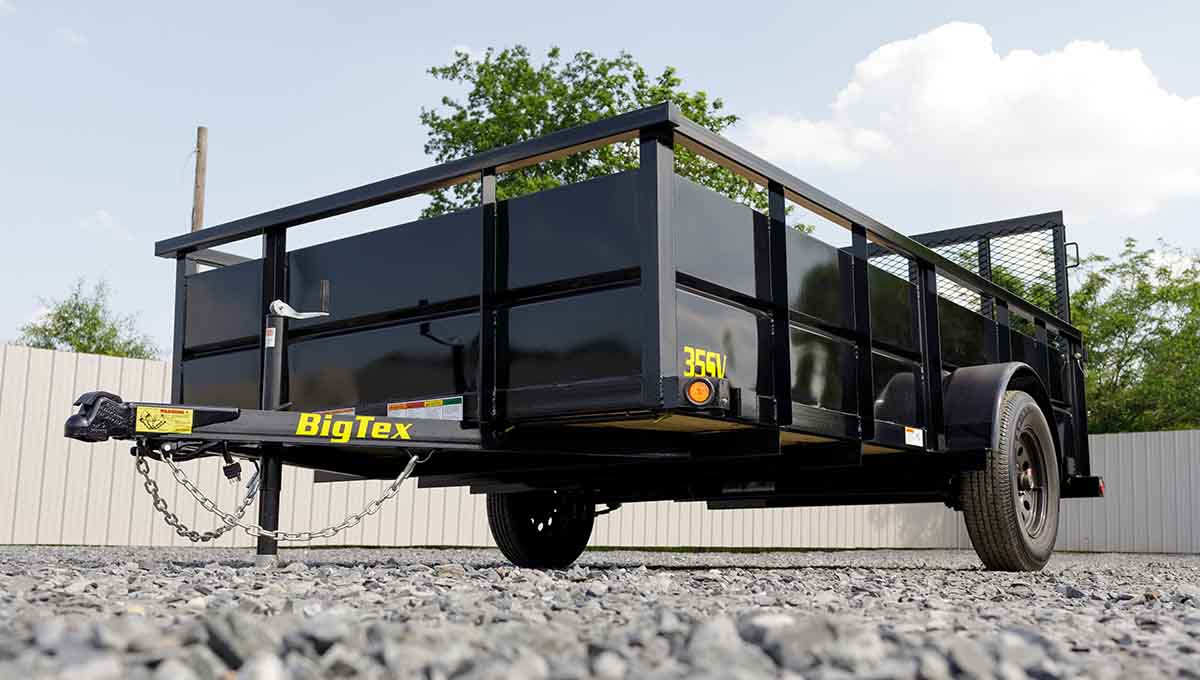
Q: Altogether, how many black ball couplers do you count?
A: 1